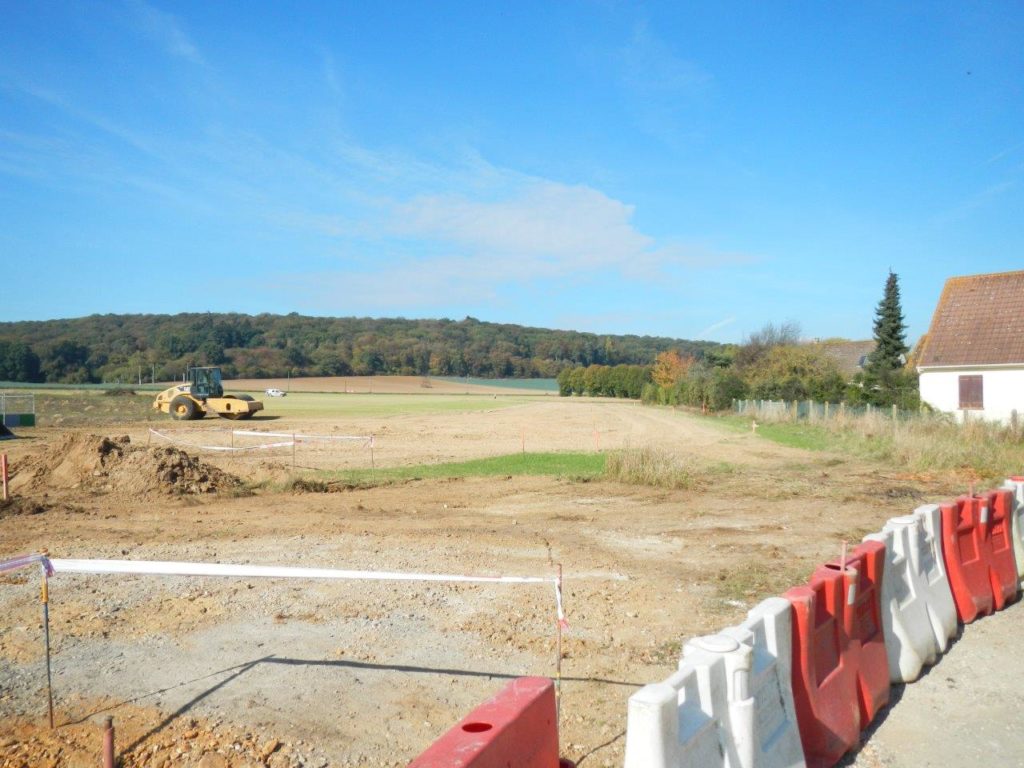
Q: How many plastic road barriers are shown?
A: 6